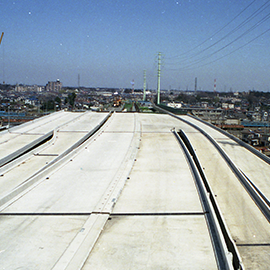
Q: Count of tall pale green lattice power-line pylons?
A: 2